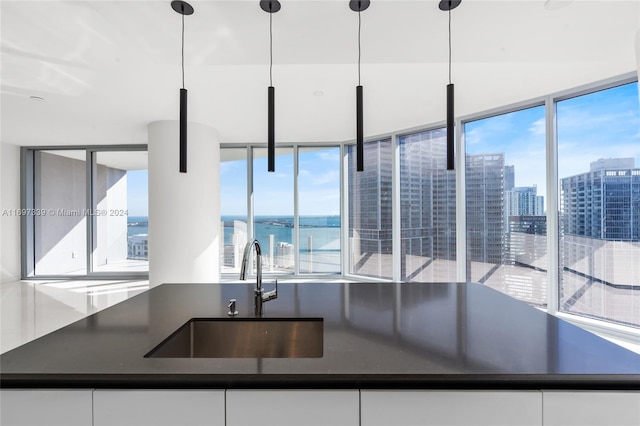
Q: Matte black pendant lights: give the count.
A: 4